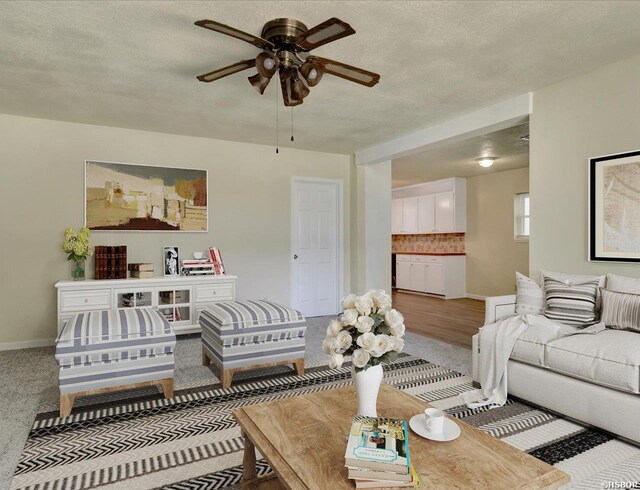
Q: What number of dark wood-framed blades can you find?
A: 5